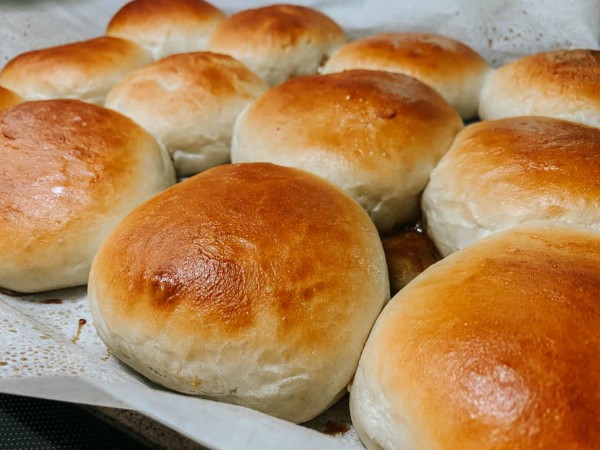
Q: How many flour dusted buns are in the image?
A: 0